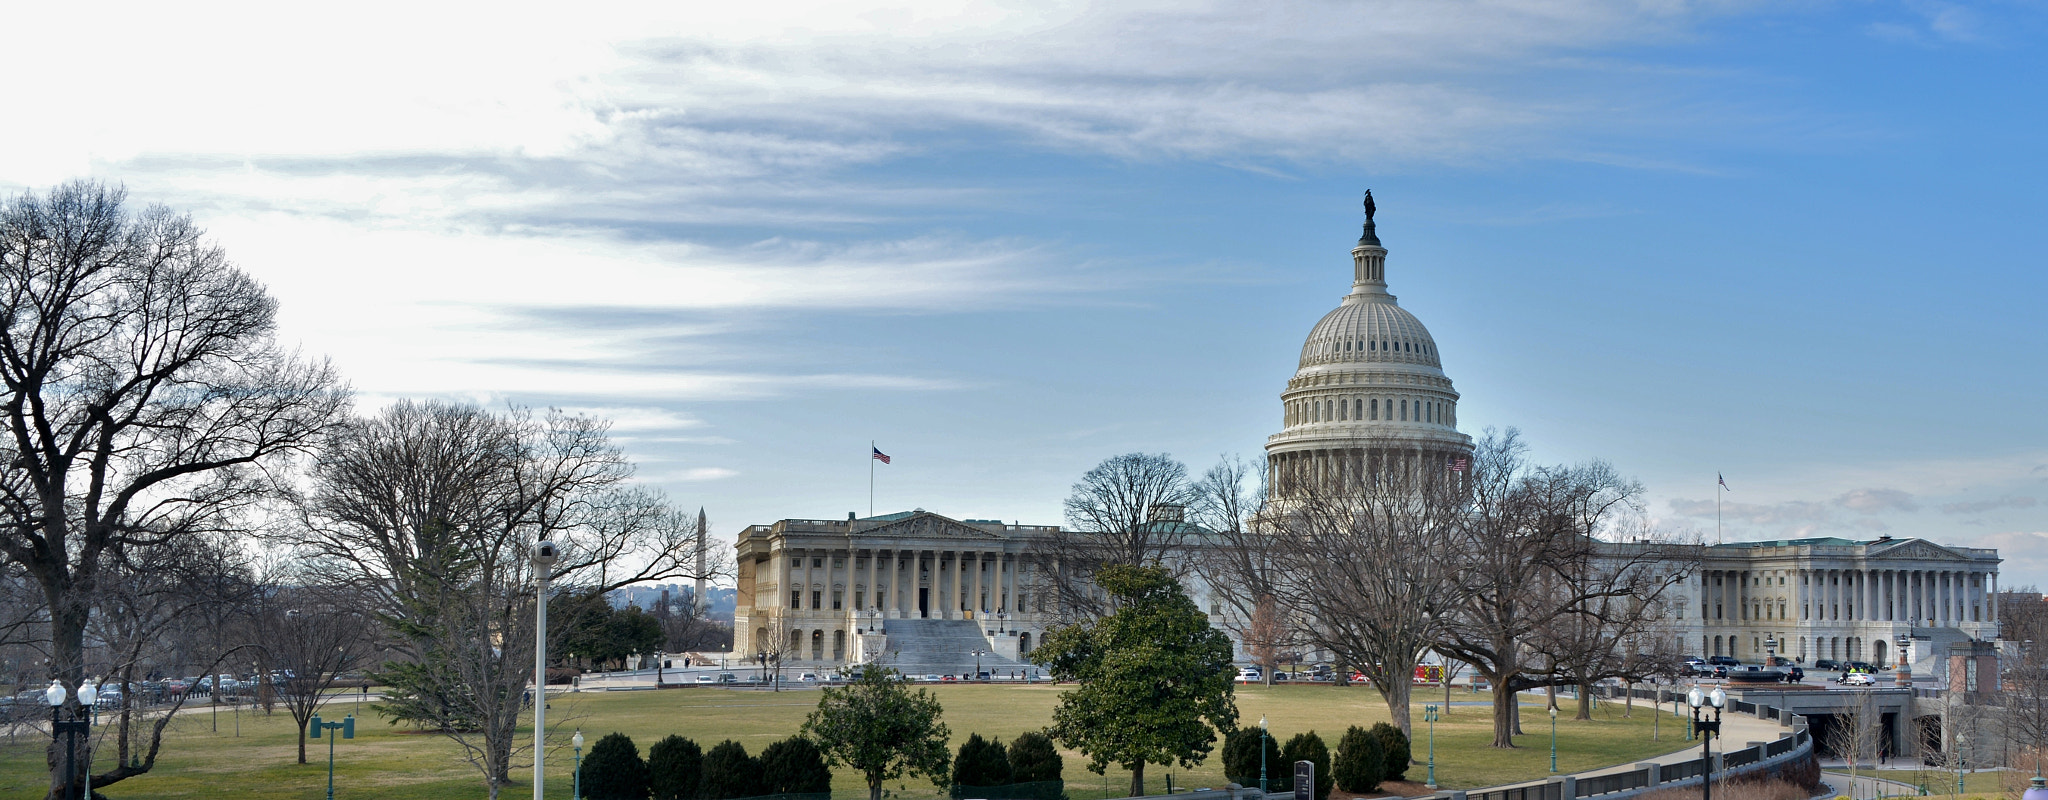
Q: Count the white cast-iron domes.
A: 1